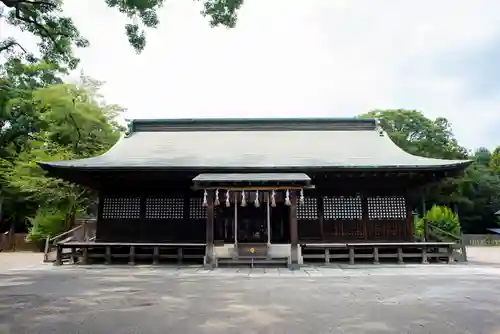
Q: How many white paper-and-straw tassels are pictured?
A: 8